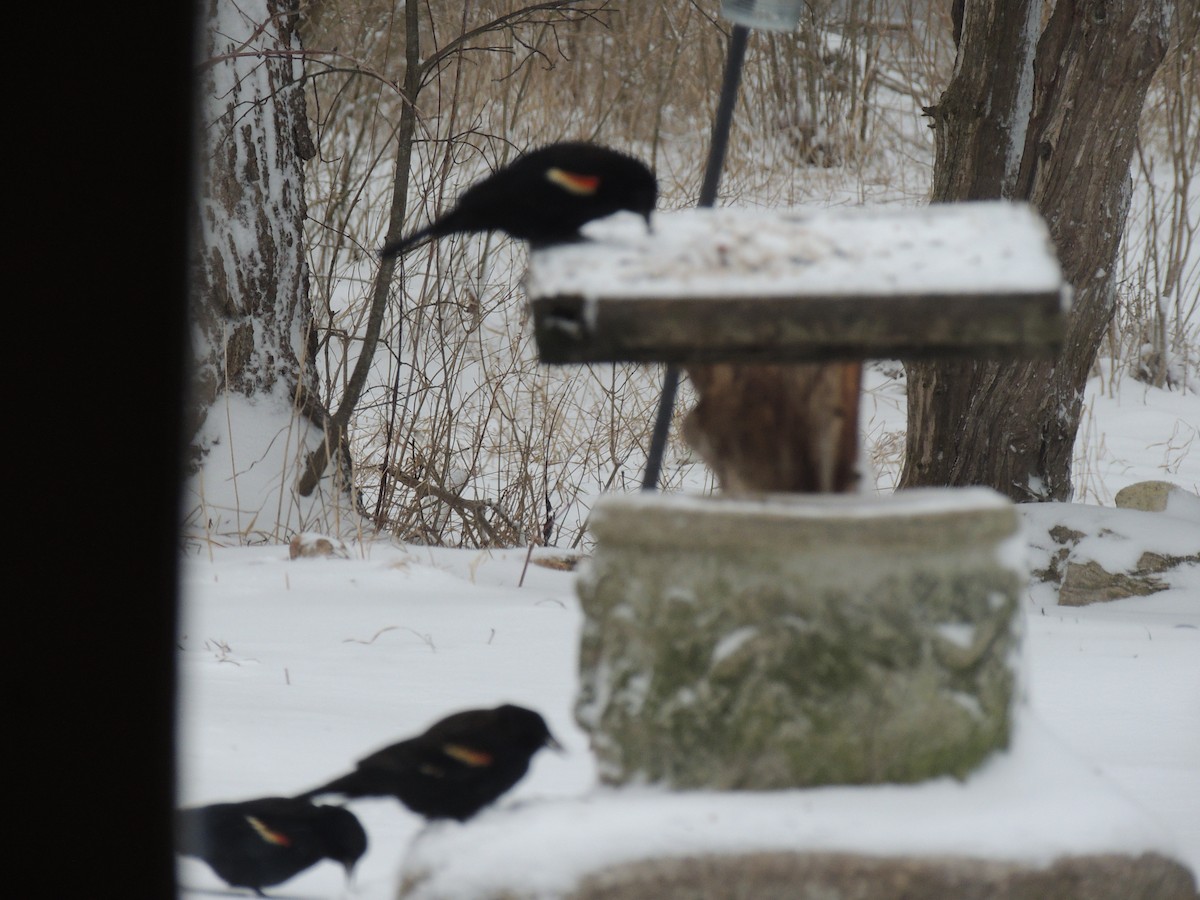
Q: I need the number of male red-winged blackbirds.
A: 3